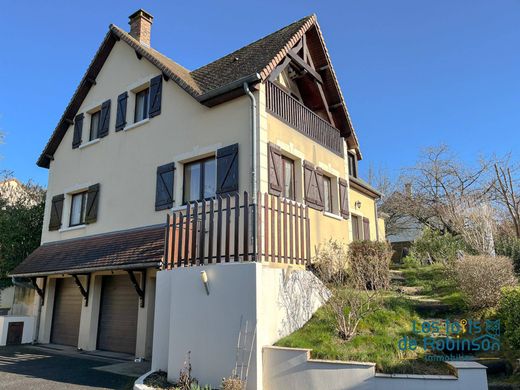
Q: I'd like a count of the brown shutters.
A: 13